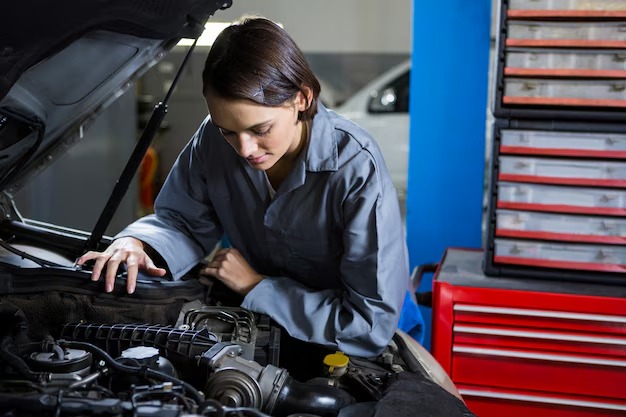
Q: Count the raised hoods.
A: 1